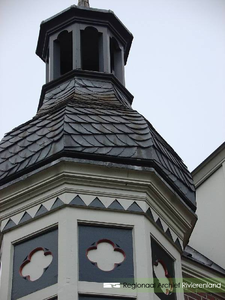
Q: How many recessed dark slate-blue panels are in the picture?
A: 3